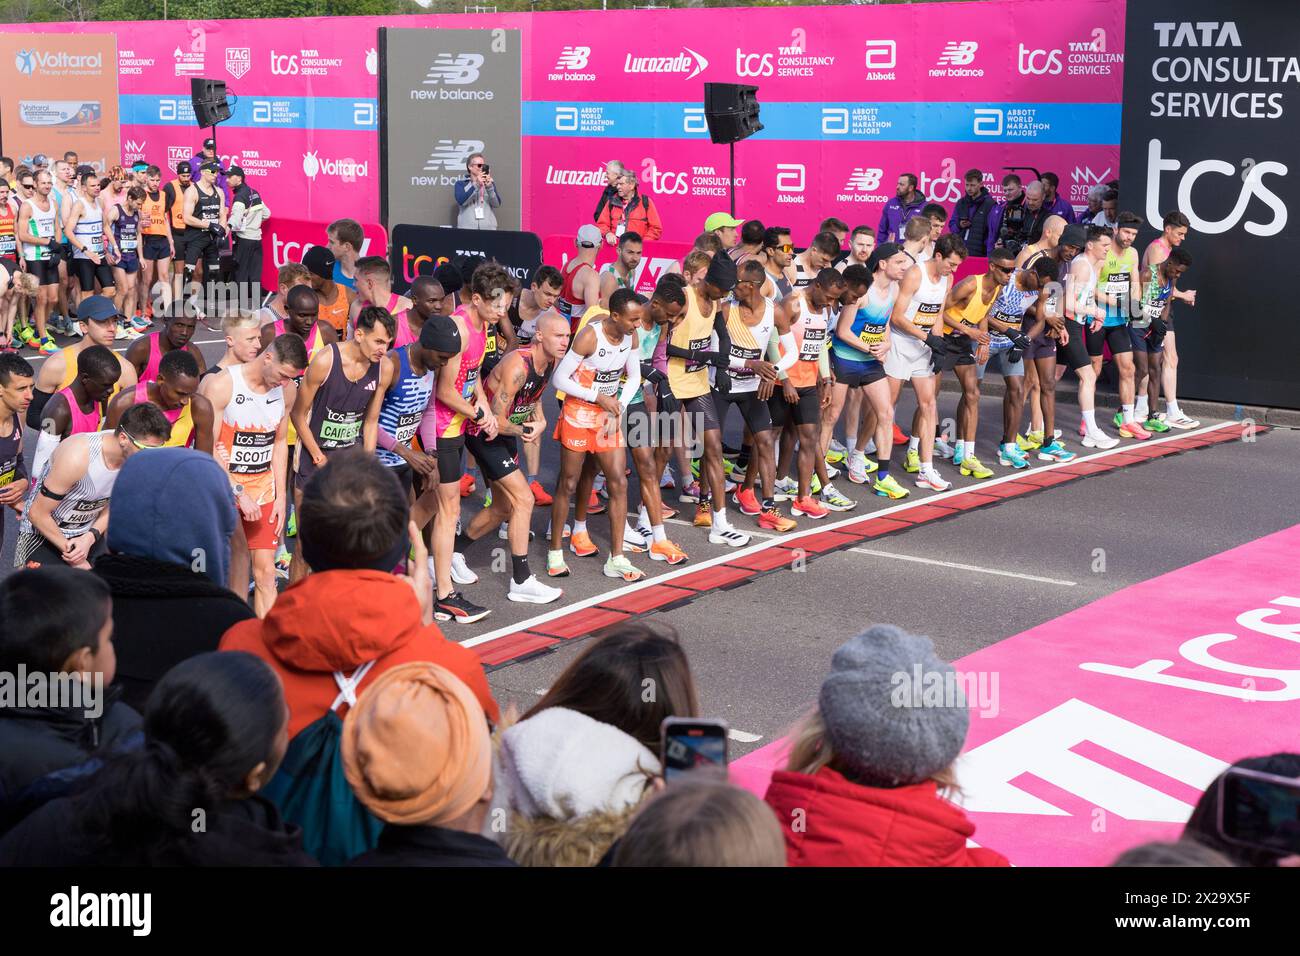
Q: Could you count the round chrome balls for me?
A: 0